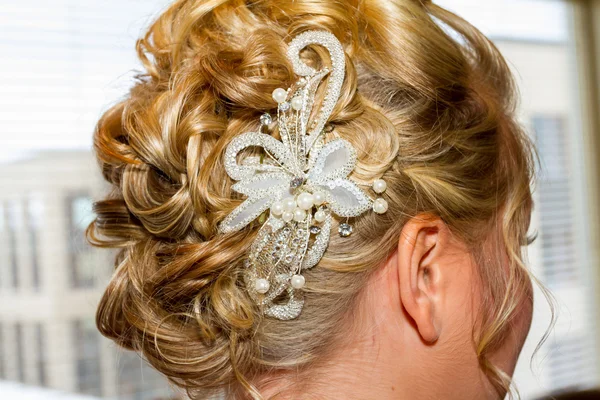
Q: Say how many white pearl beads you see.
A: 13